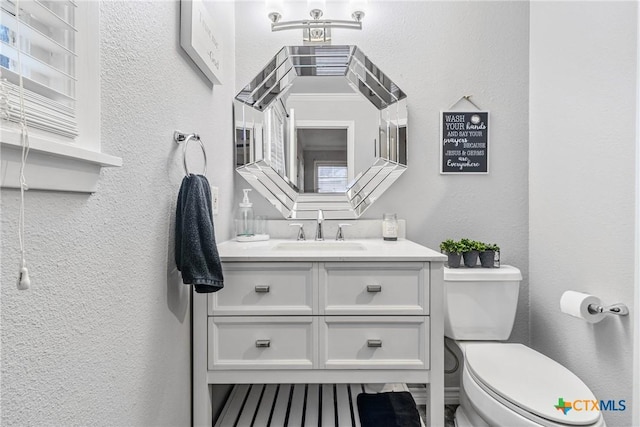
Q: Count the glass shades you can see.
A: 3